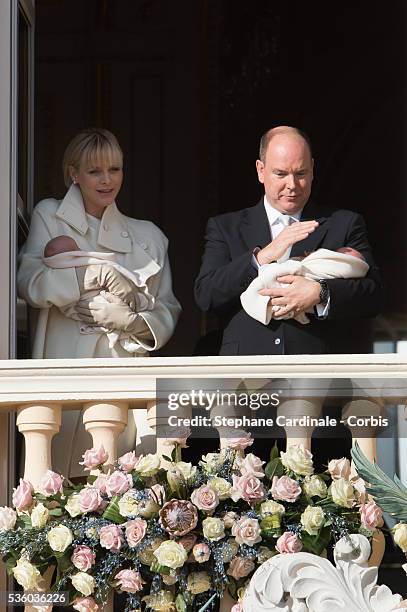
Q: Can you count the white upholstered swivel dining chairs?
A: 0